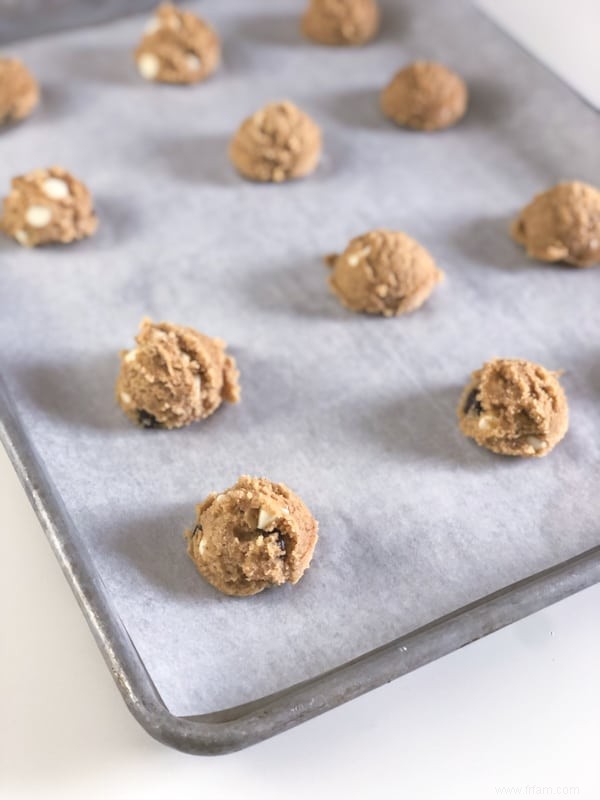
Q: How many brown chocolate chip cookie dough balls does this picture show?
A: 11